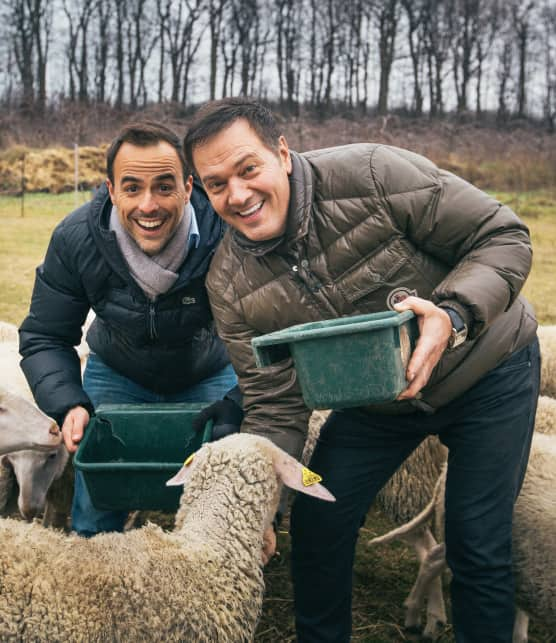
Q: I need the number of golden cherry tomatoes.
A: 0